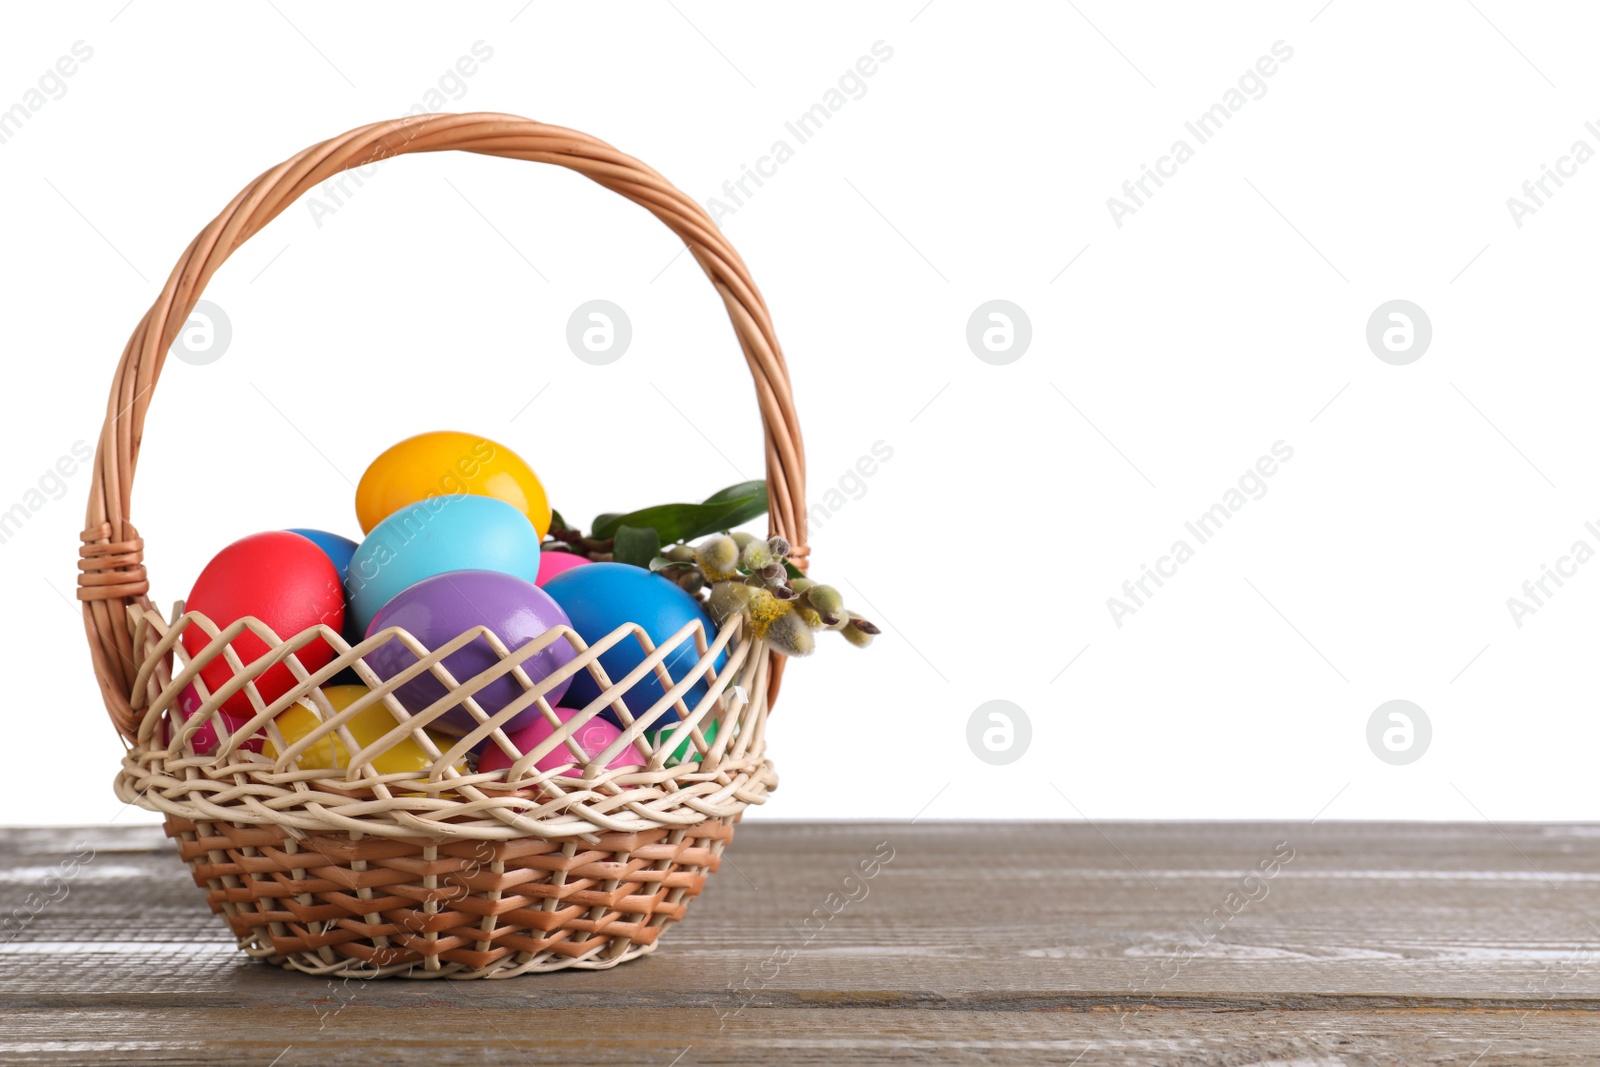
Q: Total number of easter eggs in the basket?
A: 11